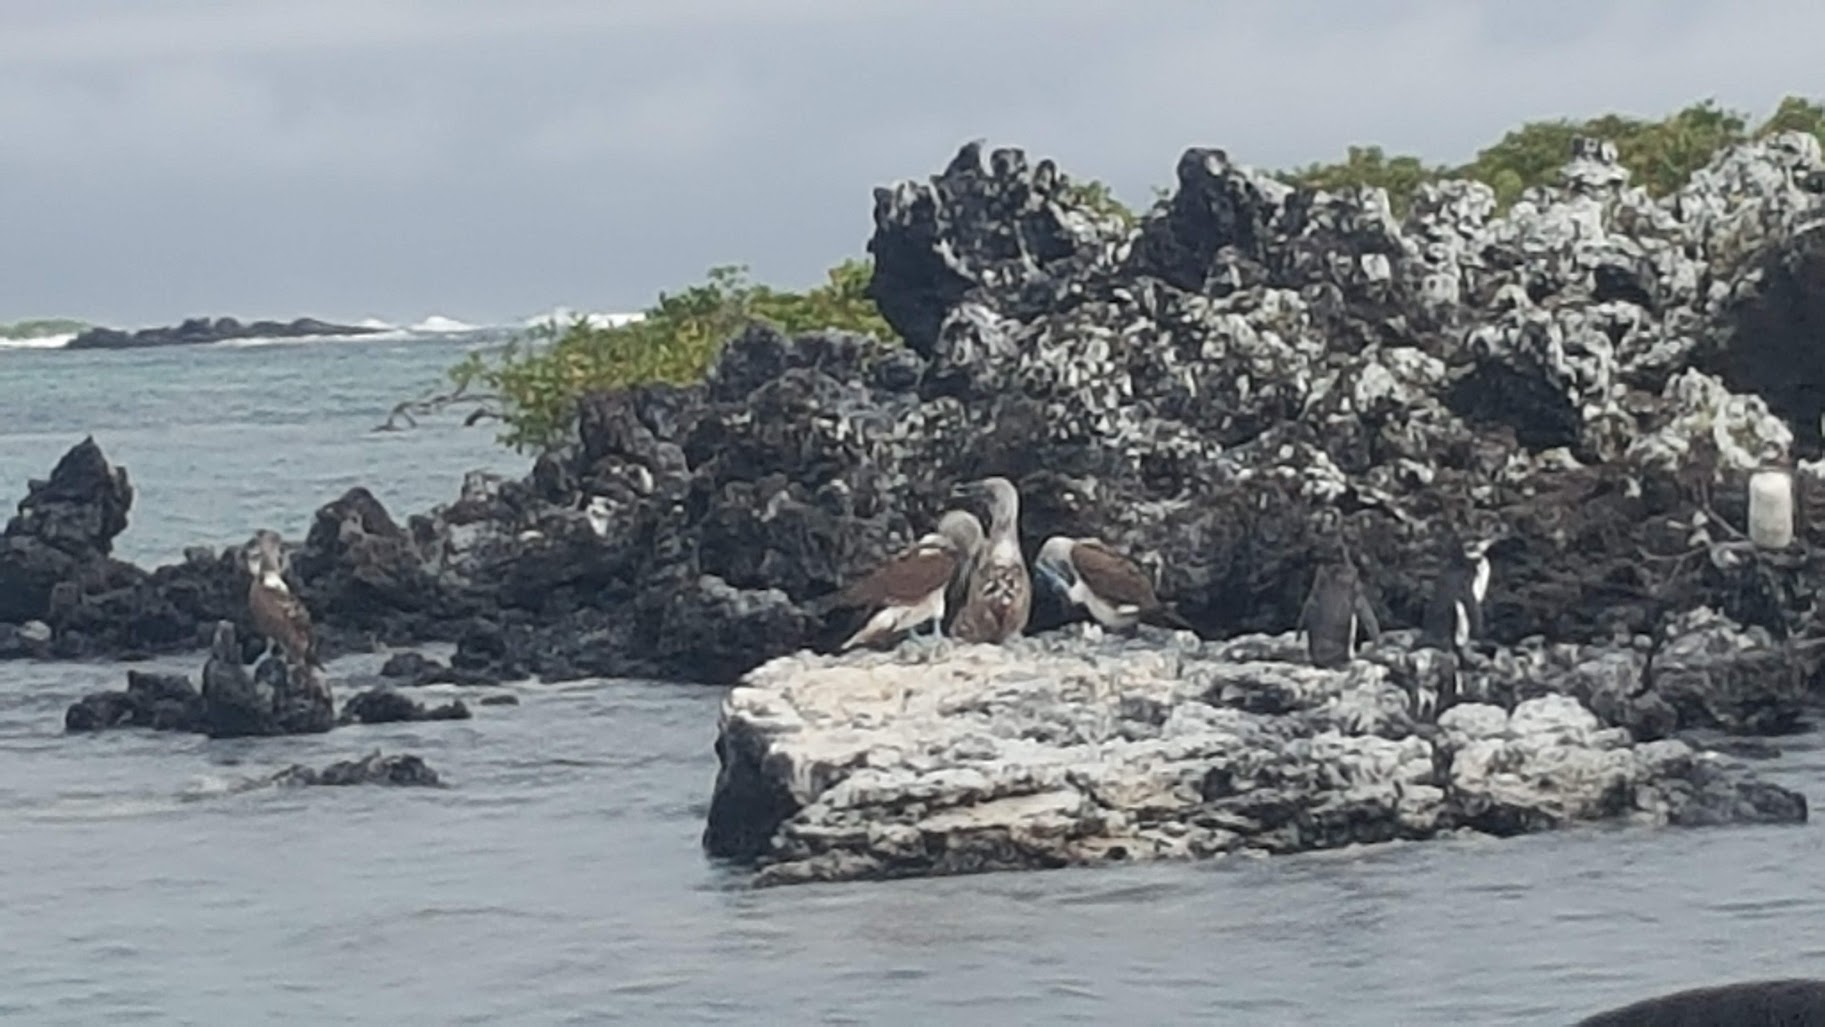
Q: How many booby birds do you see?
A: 4